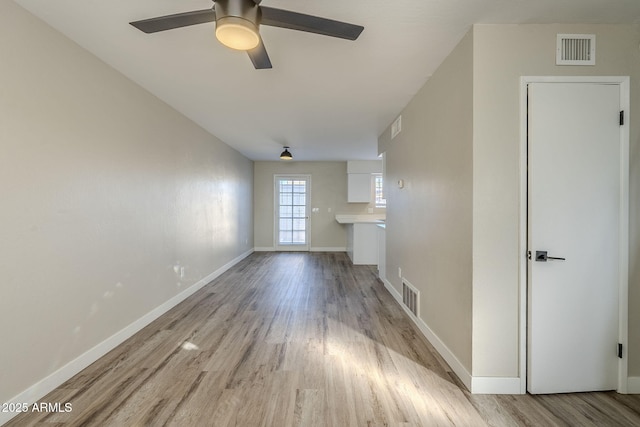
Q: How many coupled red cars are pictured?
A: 0